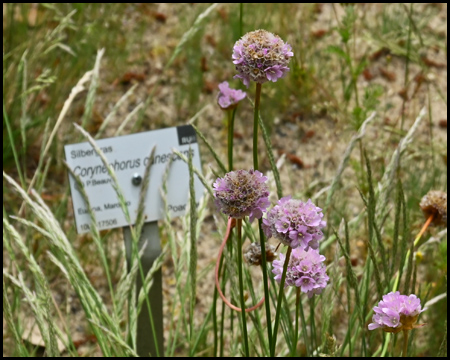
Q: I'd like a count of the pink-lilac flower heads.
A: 6